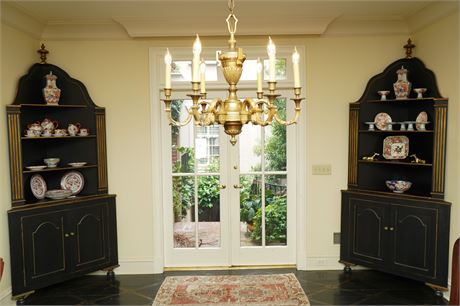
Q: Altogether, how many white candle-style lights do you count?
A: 6